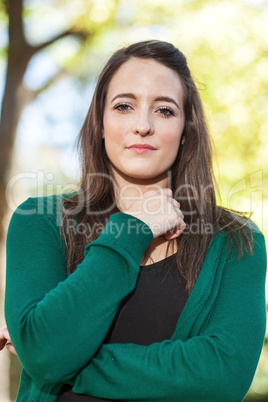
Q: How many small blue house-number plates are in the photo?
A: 0